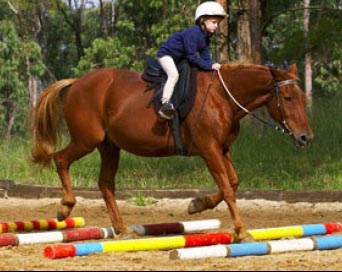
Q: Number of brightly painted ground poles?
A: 4